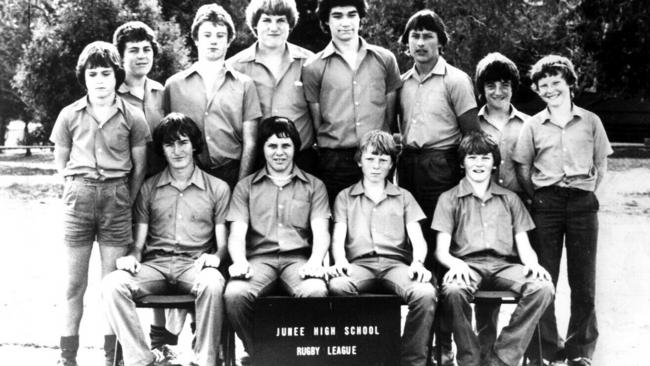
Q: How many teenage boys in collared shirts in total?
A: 12